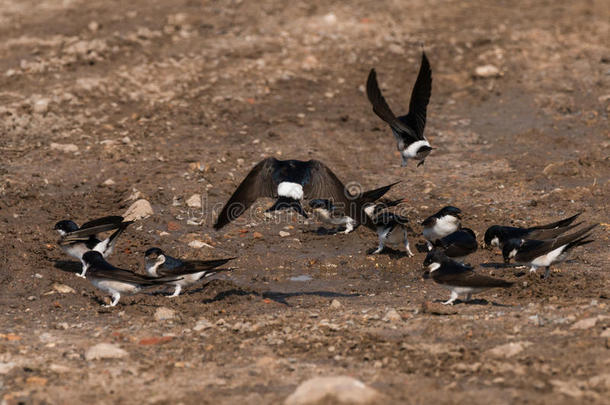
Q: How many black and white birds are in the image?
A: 12